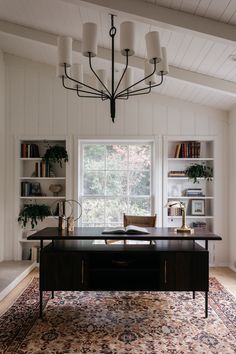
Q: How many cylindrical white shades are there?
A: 10